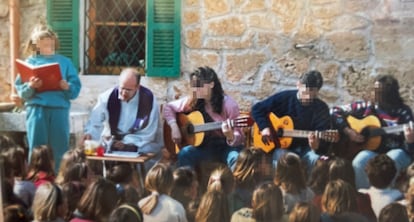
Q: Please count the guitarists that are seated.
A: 3